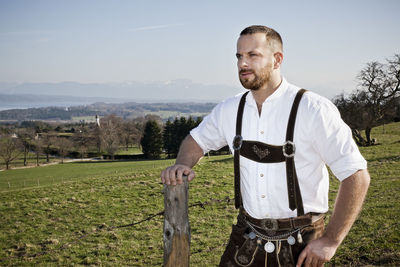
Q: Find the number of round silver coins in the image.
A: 3